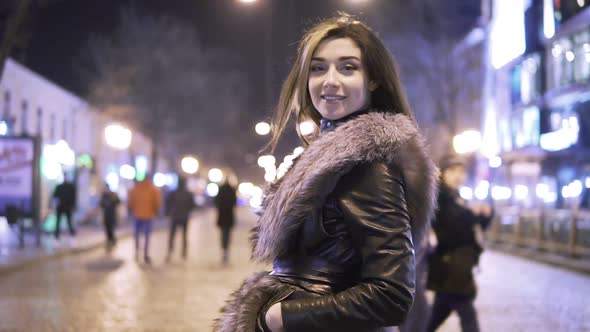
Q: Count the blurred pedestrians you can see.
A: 6